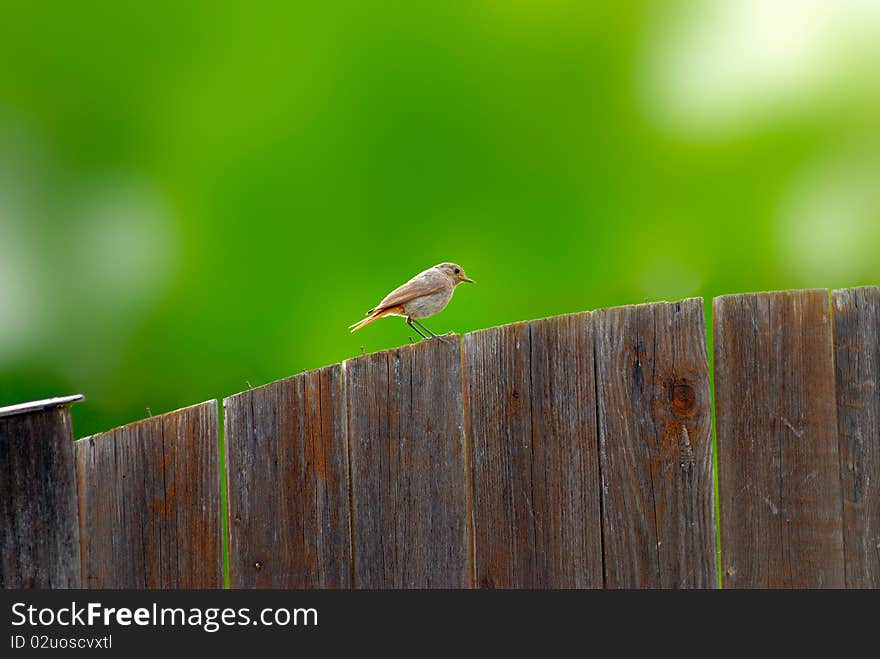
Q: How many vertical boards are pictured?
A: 8